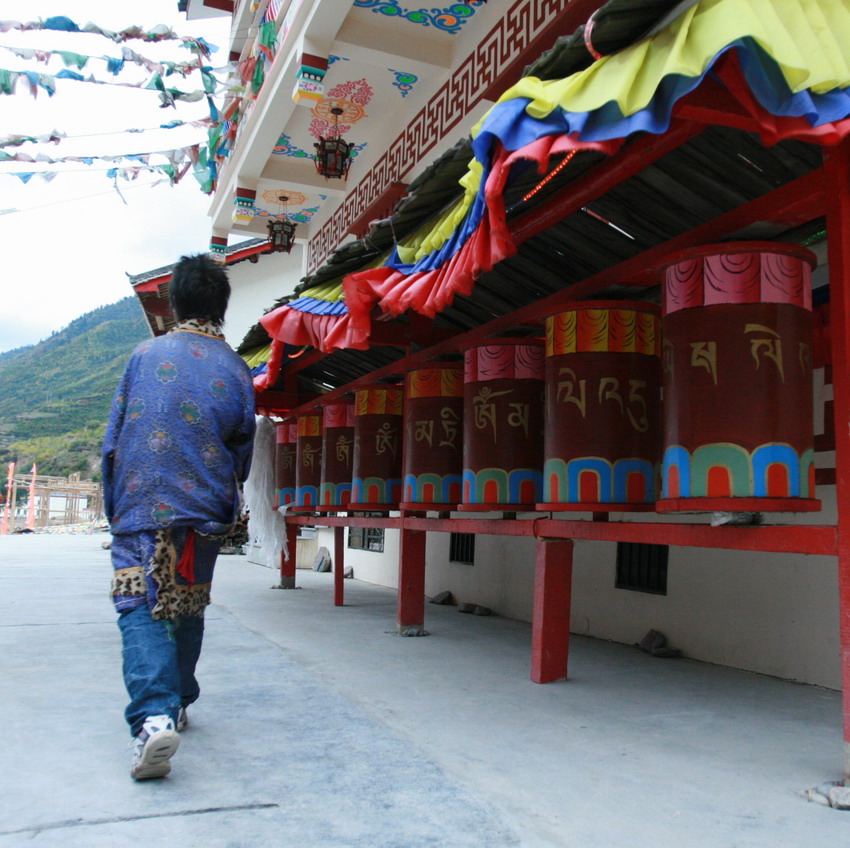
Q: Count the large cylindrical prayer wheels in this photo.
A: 8